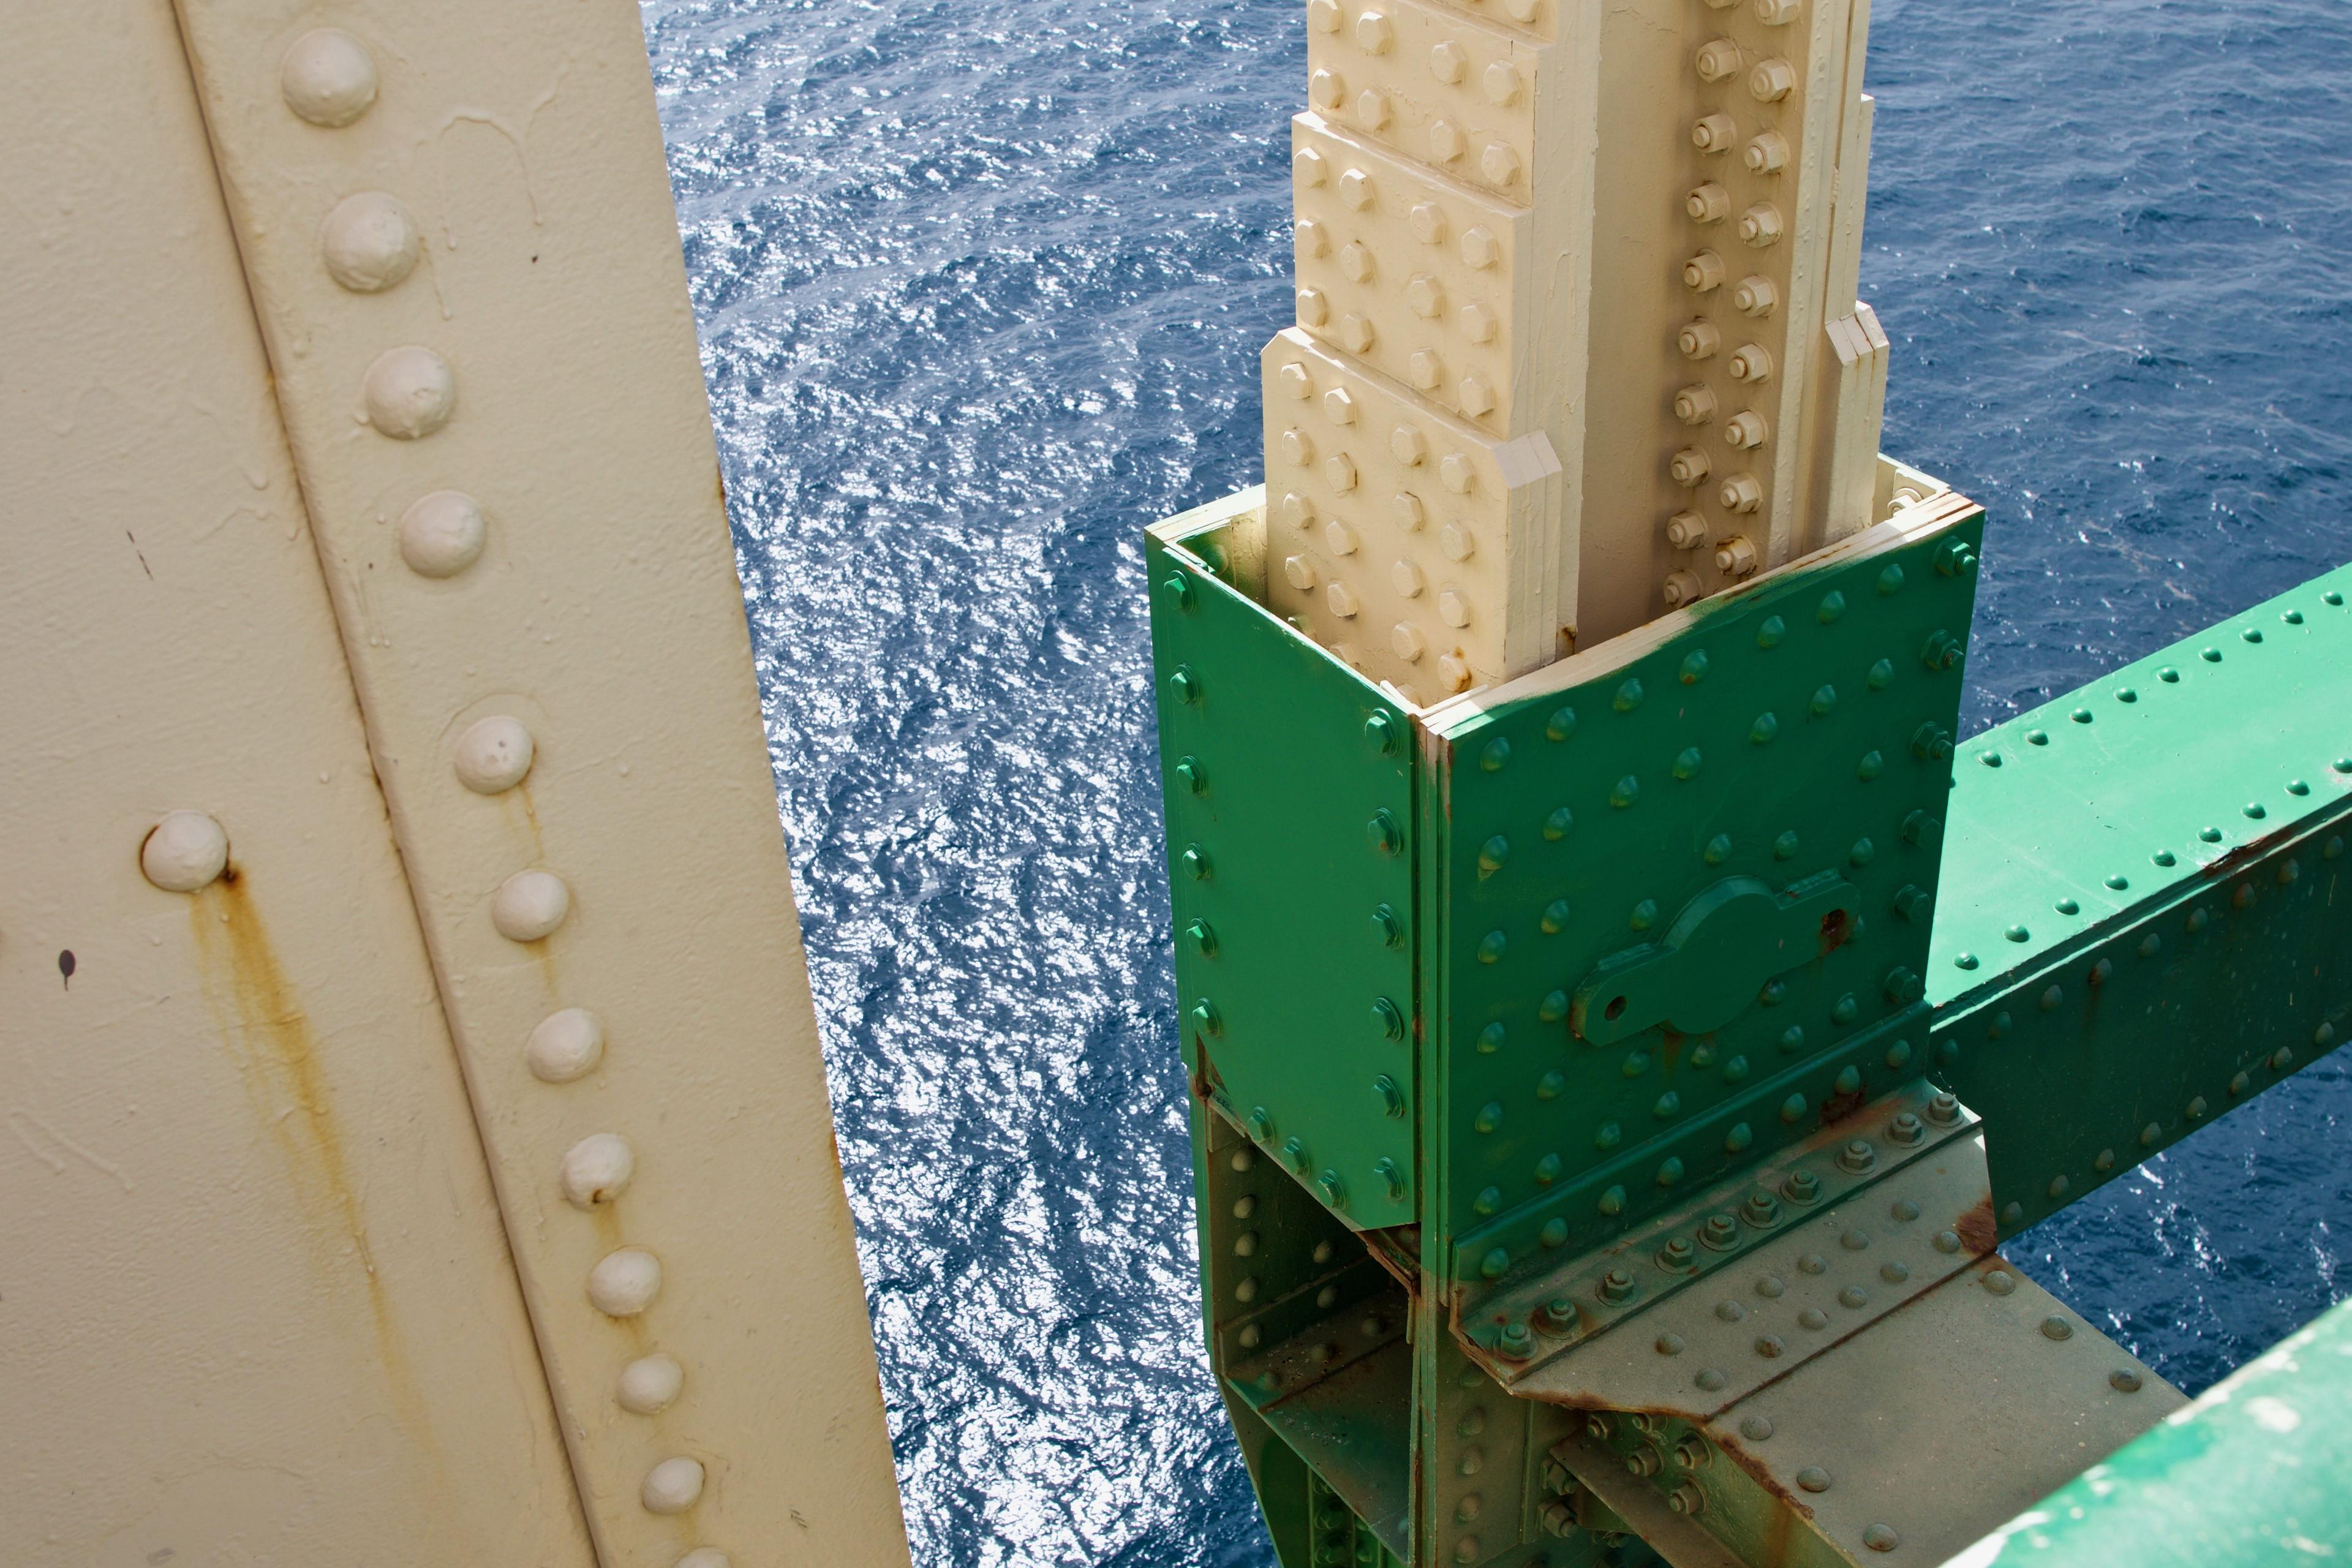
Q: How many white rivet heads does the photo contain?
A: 13